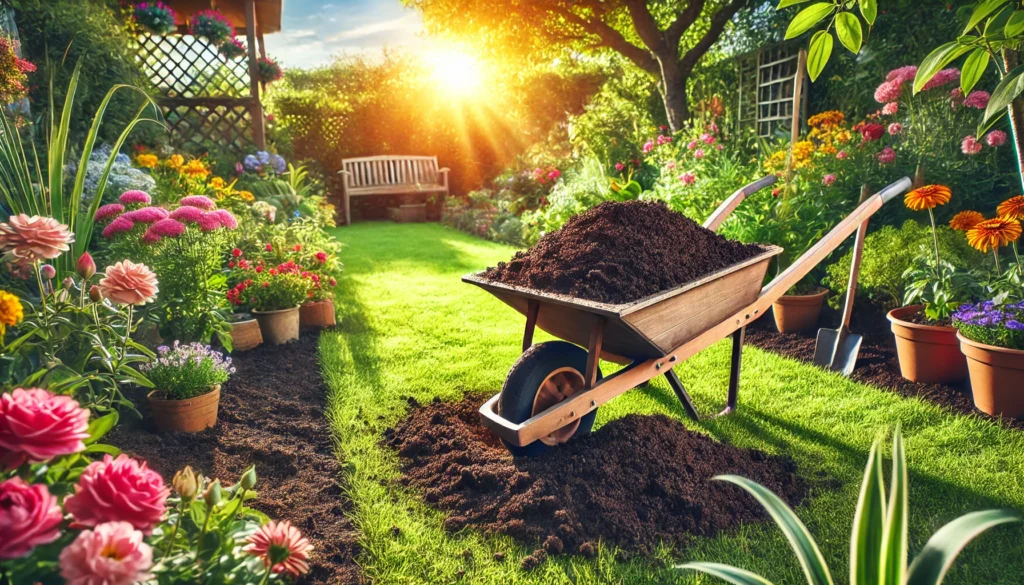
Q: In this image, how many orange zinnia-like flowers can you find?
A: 4